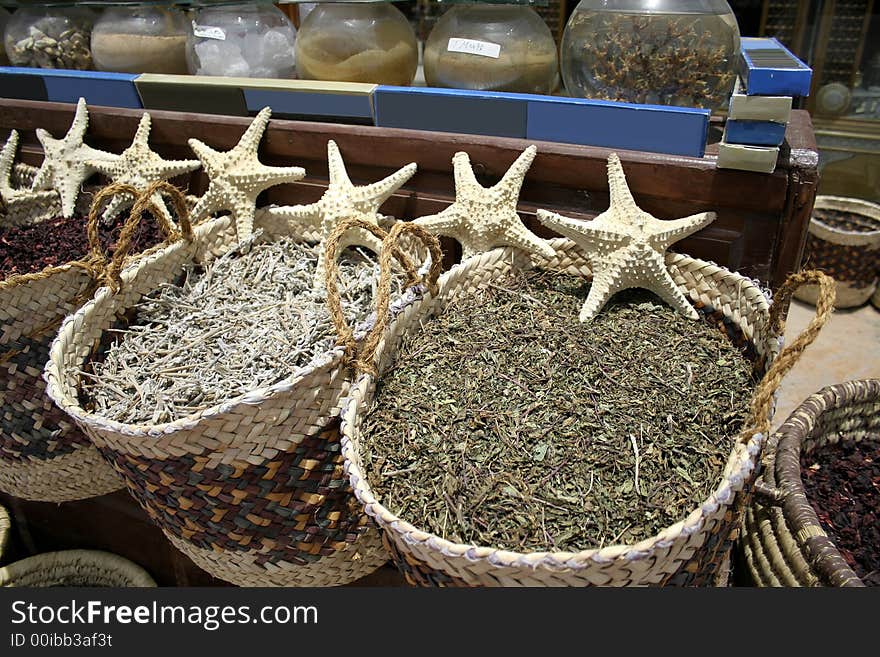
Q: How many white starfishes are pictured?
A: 7